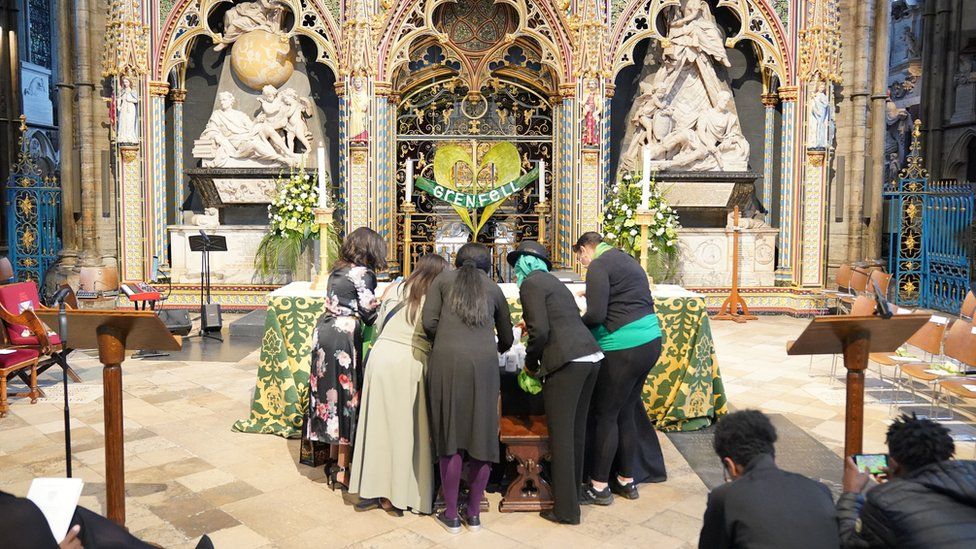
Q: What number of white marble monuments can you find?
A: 2